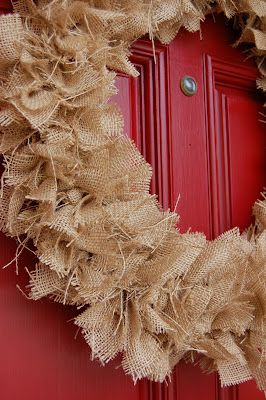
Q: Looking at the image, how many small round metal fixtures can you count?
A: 1